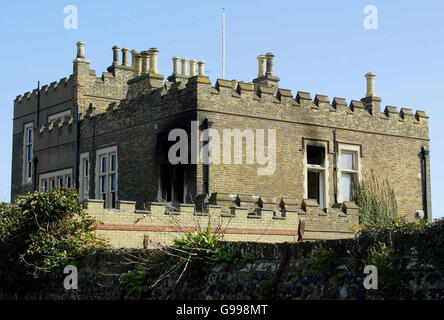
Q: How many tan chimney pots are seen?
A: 14